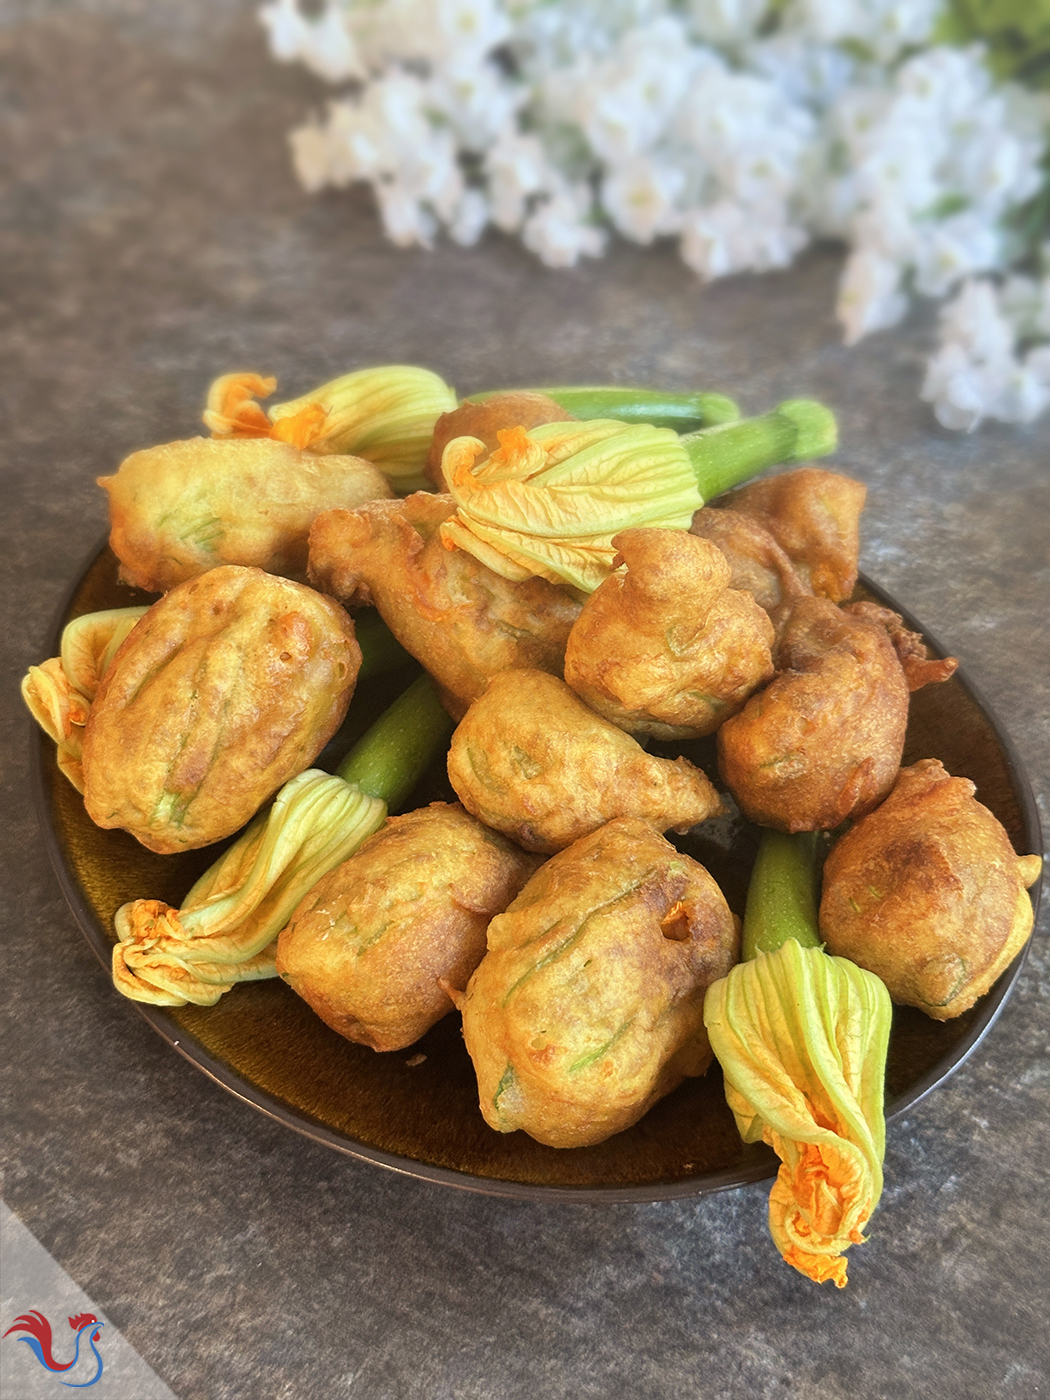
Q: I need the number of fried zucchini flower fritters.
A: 11